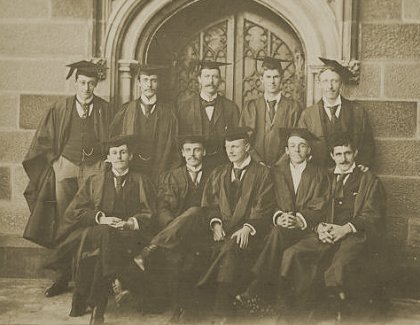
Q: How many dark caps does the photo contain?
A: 10